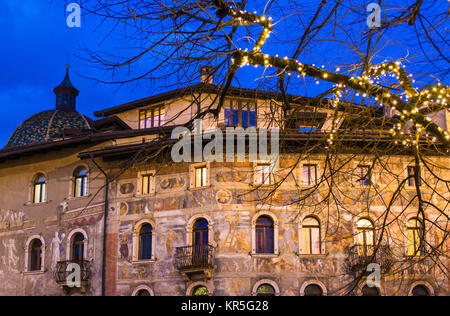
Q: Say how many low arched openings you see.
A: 6